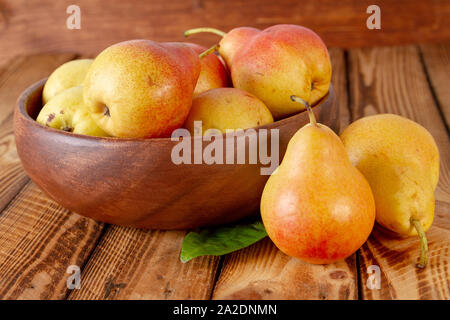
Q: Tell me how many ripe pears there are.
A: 8